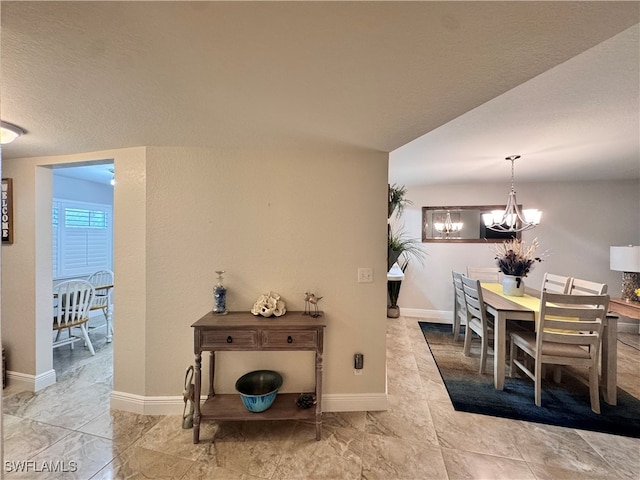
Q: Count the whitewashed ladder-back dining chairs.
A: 6